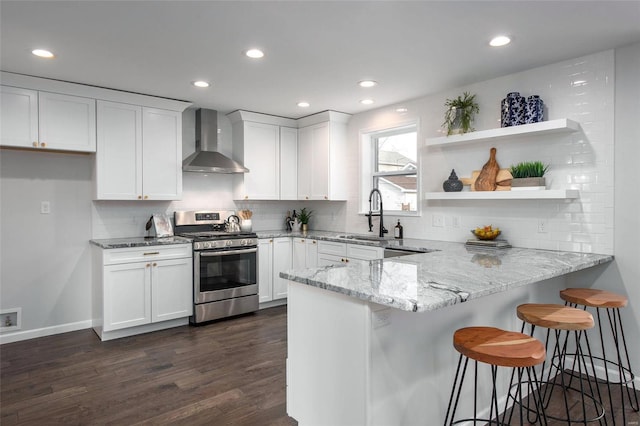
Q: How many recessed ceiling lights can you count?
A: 7